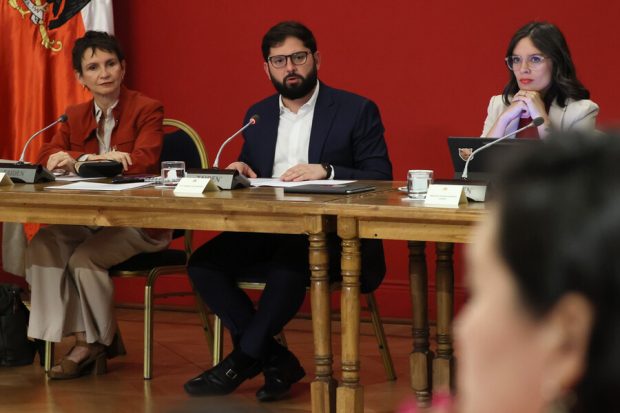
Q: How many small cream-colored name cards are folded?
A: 3